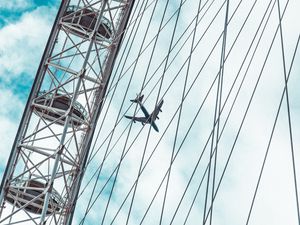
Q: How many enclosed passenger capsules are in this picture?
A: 3